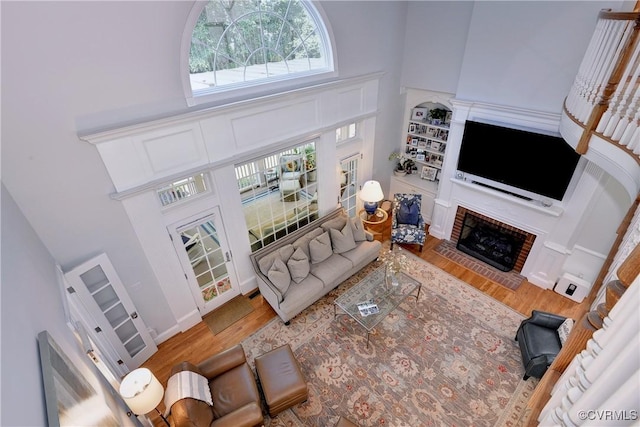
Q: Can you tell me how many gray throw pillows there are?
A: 5